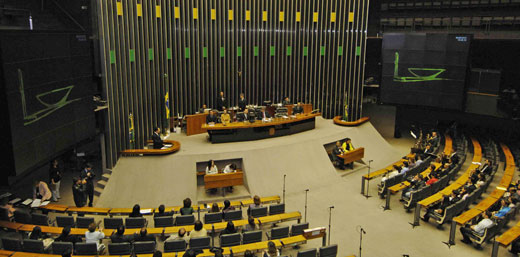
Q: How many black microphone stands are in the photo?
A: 5